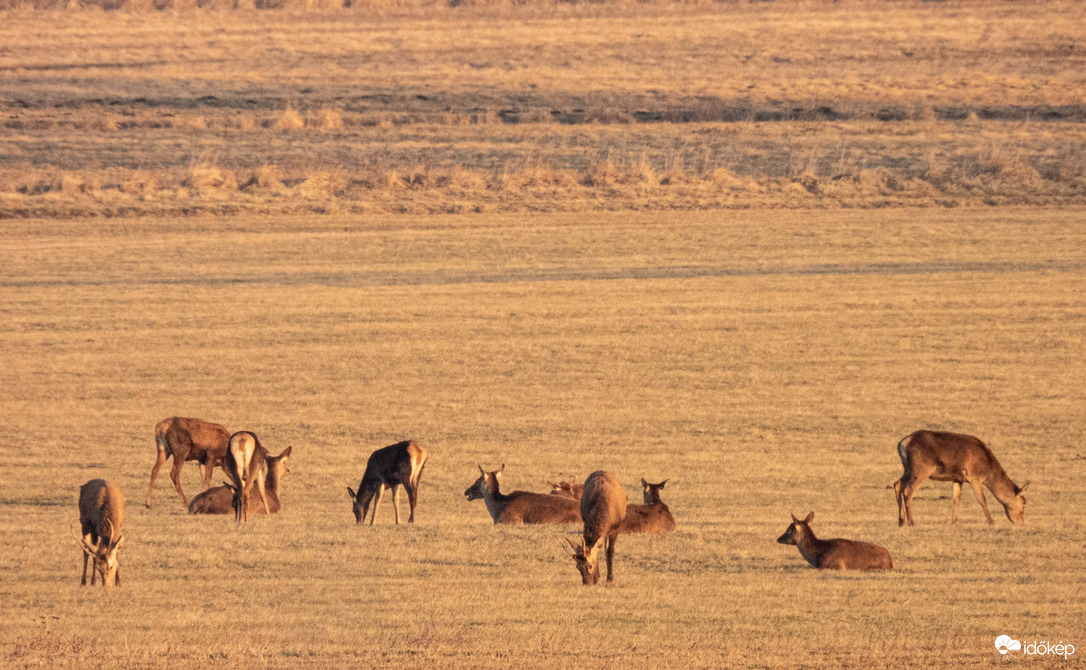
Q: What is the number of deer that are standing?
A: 6